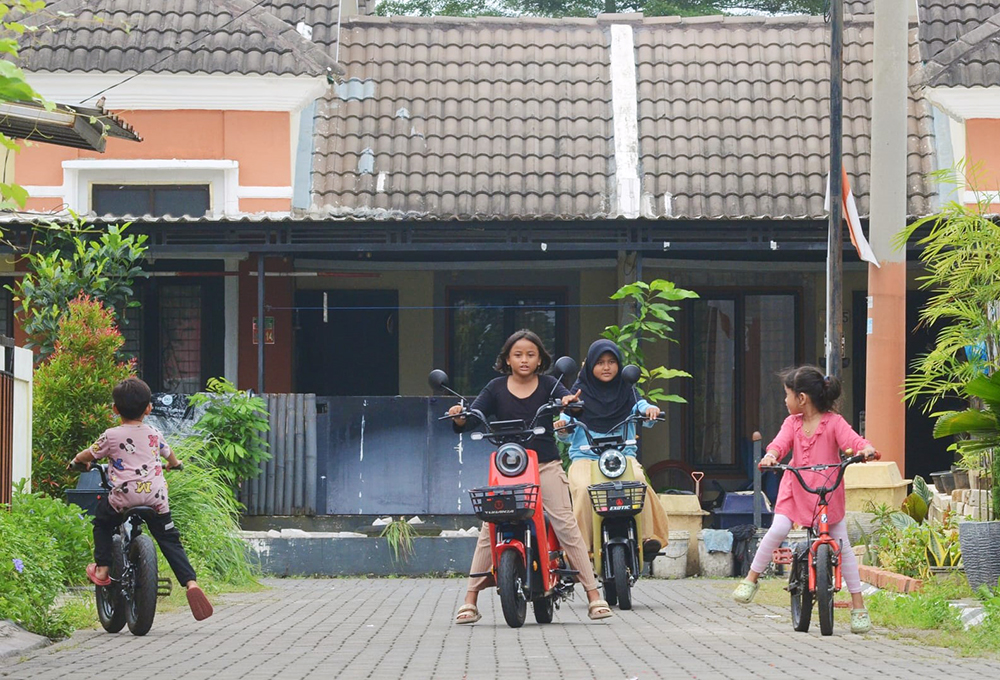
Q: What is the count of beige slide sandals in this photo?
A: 2